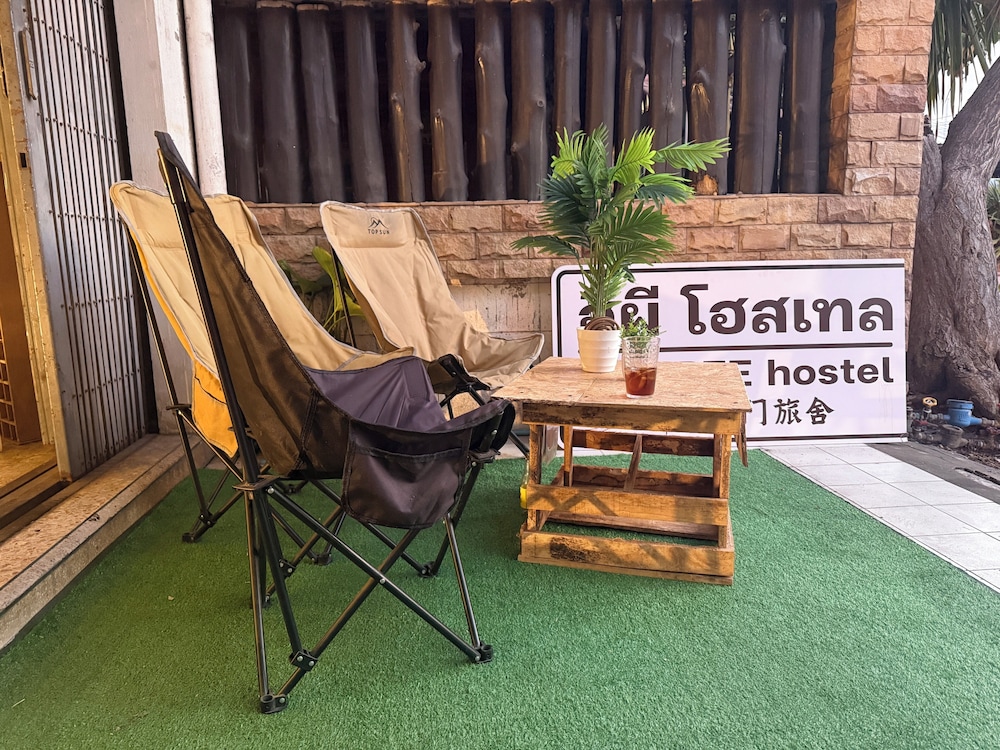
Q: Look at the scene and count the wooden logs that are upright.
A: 15